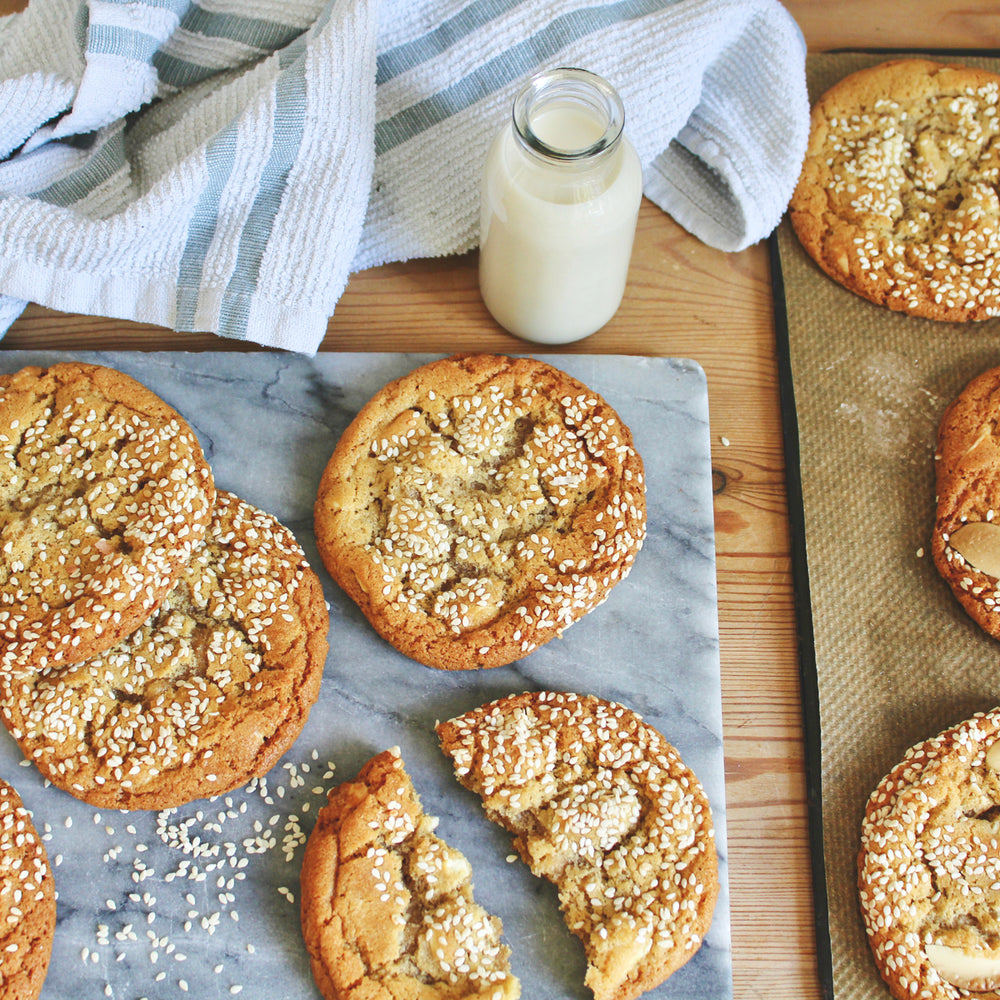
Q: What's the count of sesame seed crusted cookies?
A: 8